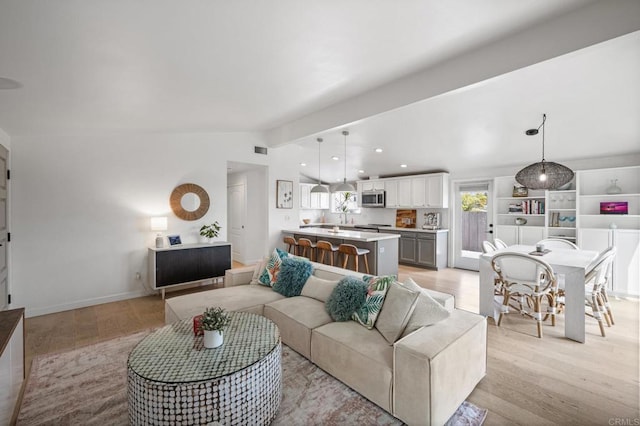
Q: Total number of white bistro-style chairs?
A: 6